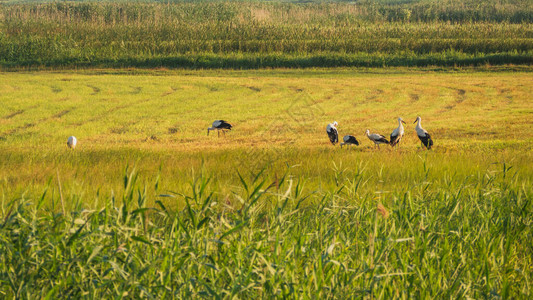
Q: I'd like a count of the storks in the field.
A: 7